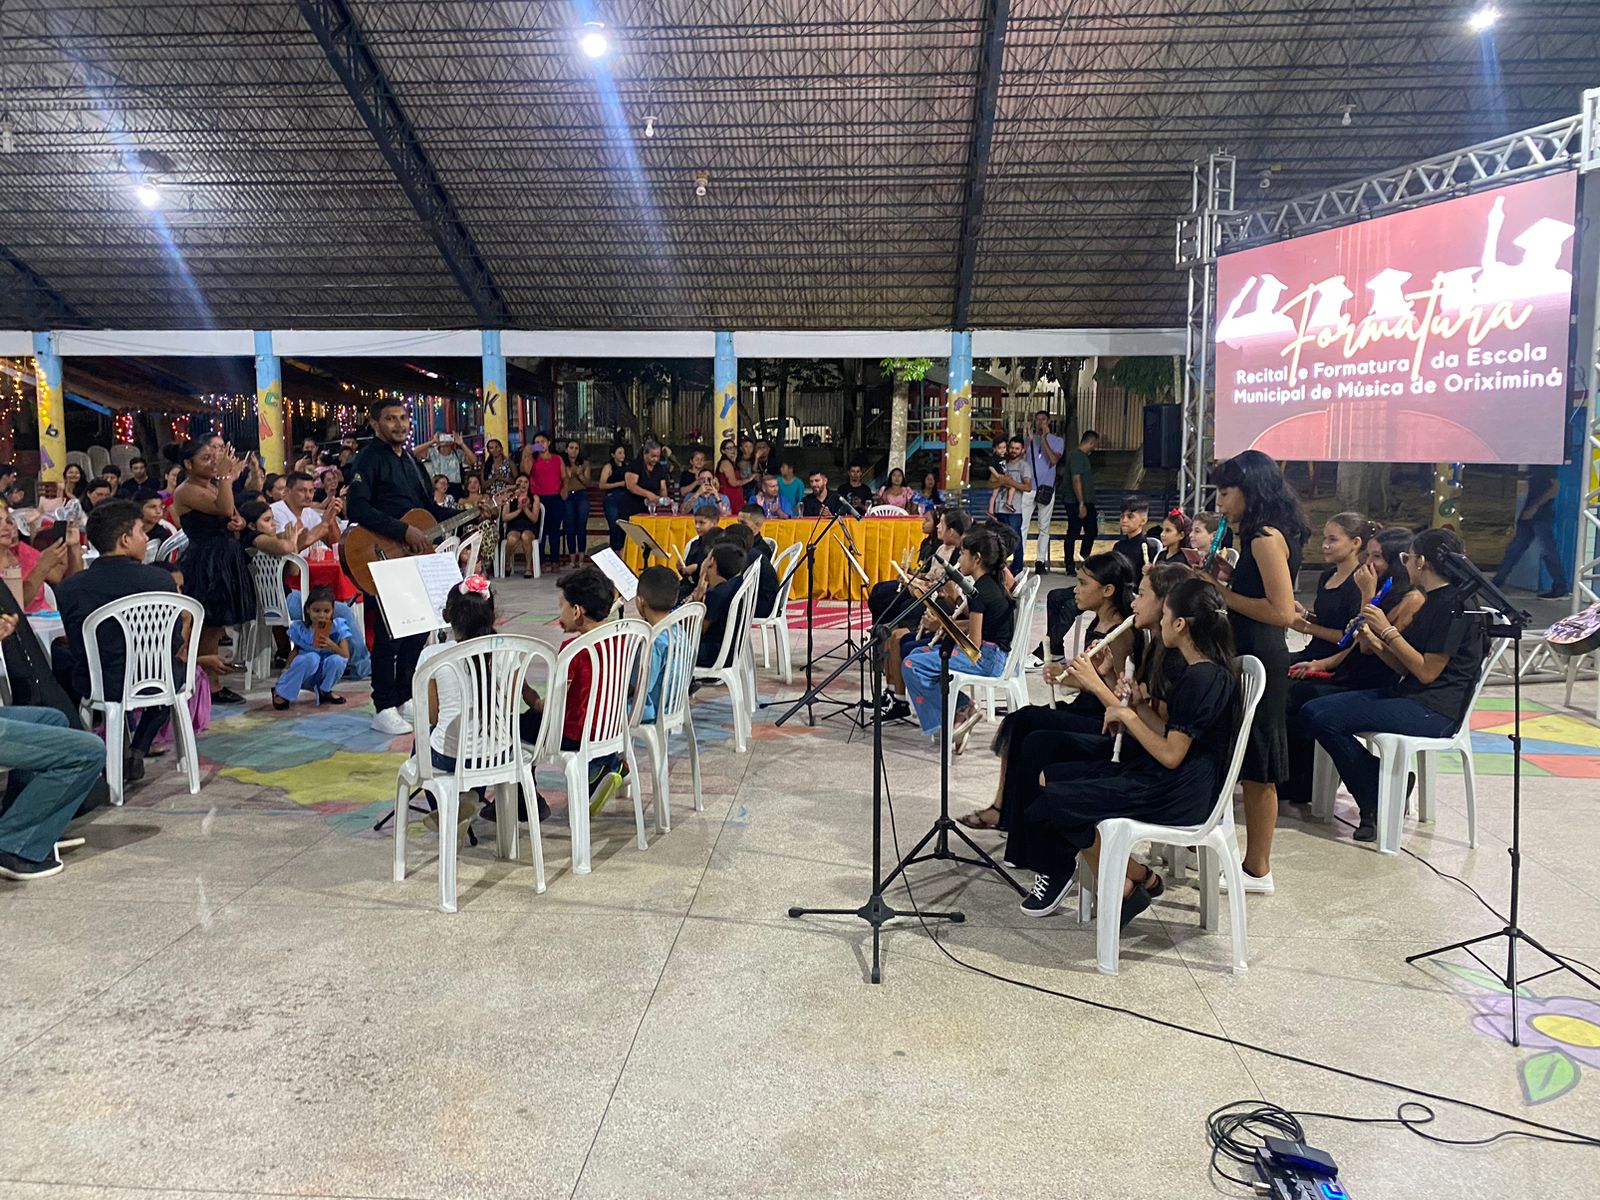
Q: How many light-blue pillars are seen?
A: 5